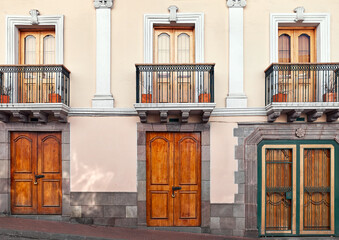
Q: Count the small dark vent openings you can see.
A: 3